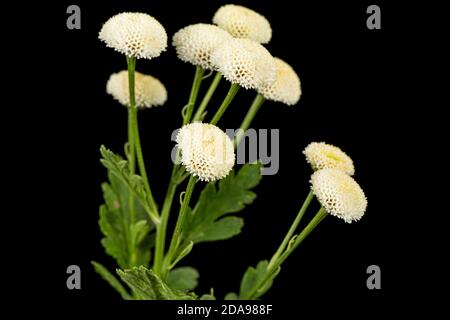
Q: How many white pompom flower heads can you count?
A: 9